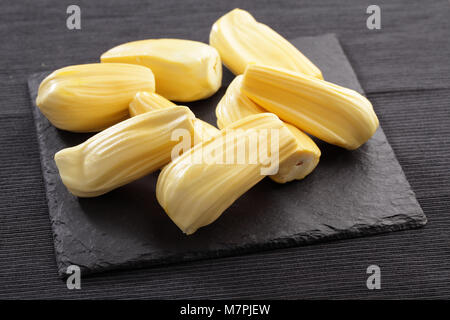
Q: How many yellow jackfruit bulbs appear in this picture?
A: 8